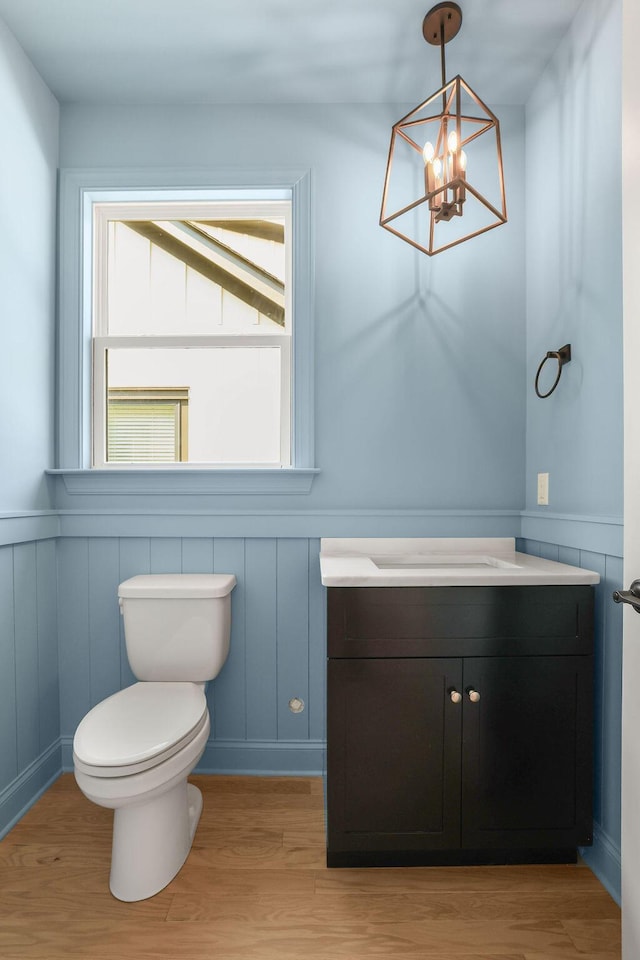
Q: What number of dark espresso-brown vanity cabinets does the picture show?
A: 1